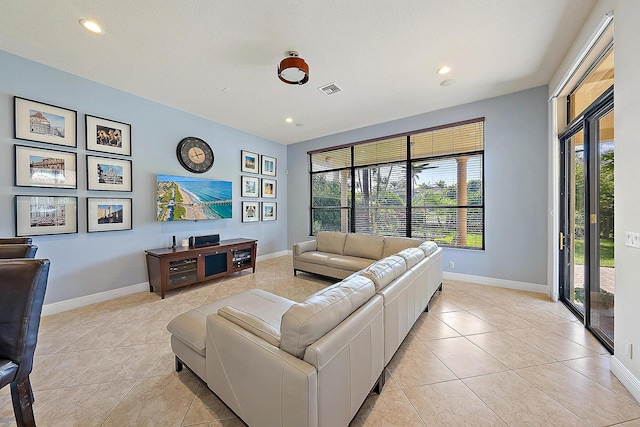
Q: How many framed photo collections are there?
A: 2